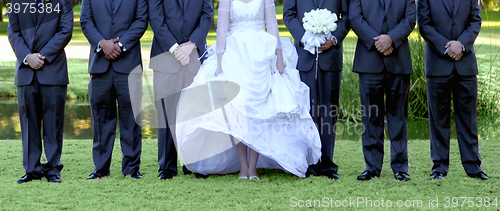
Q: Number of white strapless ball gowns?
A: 1